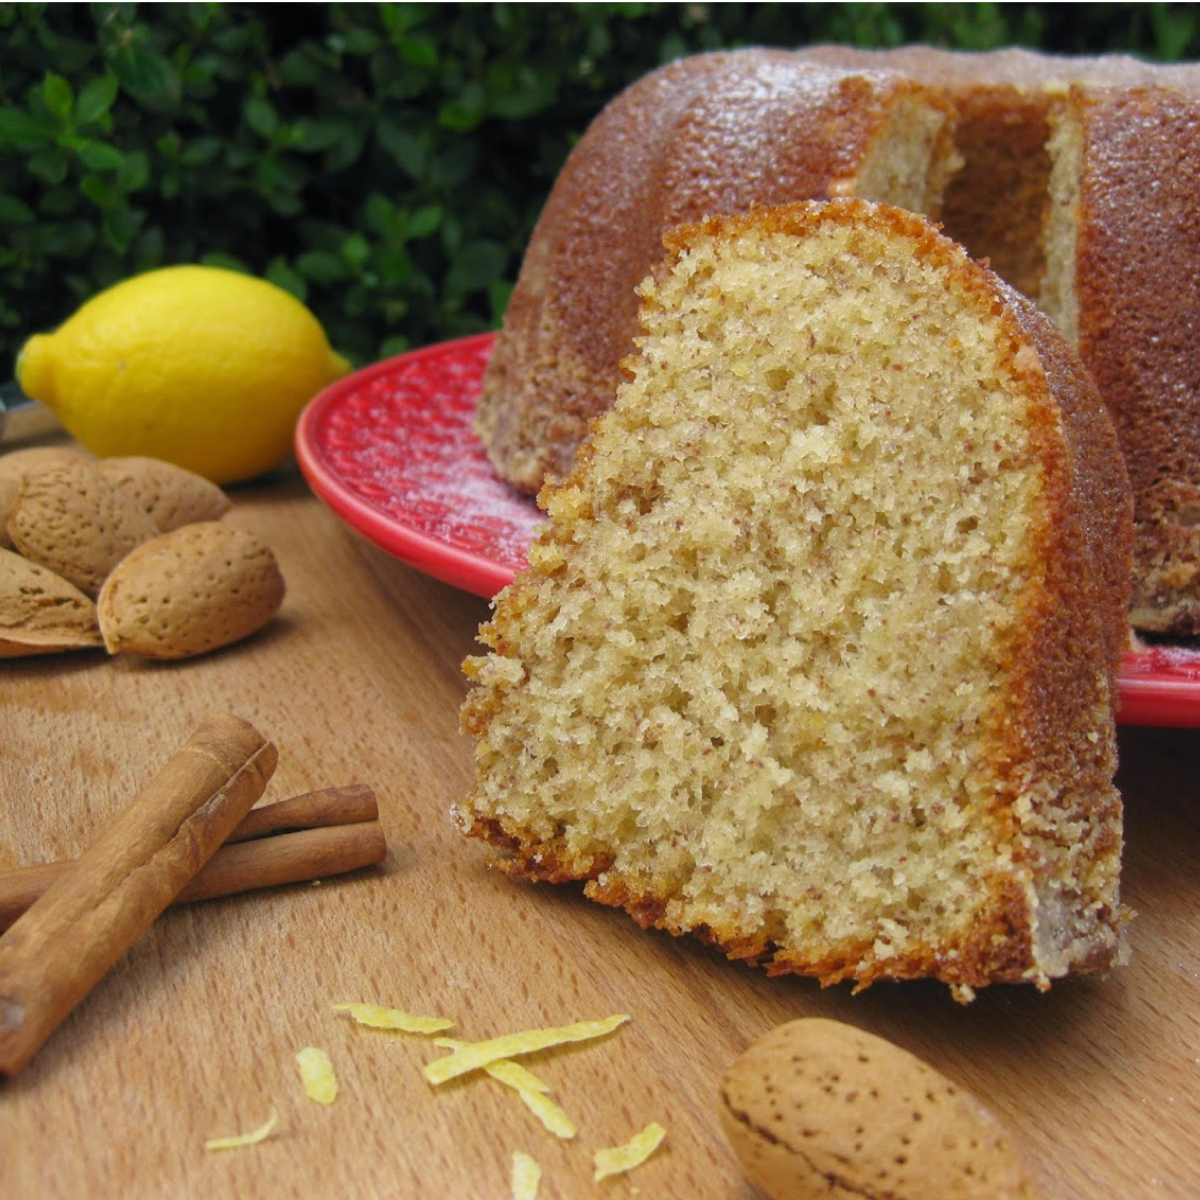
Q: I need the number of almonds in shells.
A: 6